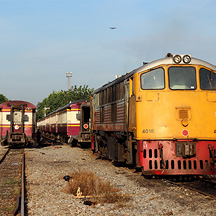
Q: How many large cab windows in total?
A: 3